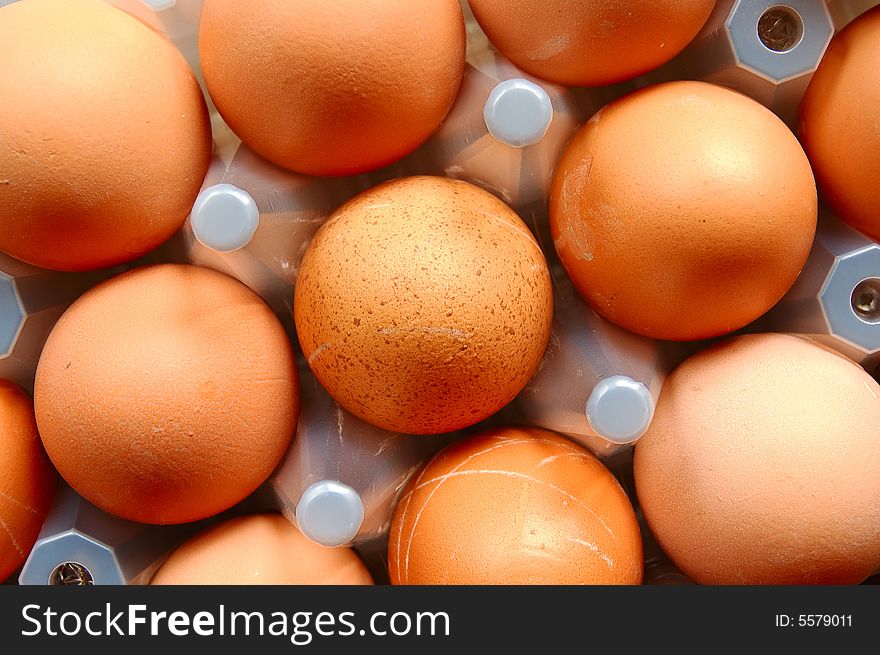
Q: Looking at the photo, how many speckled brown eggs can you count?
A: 1